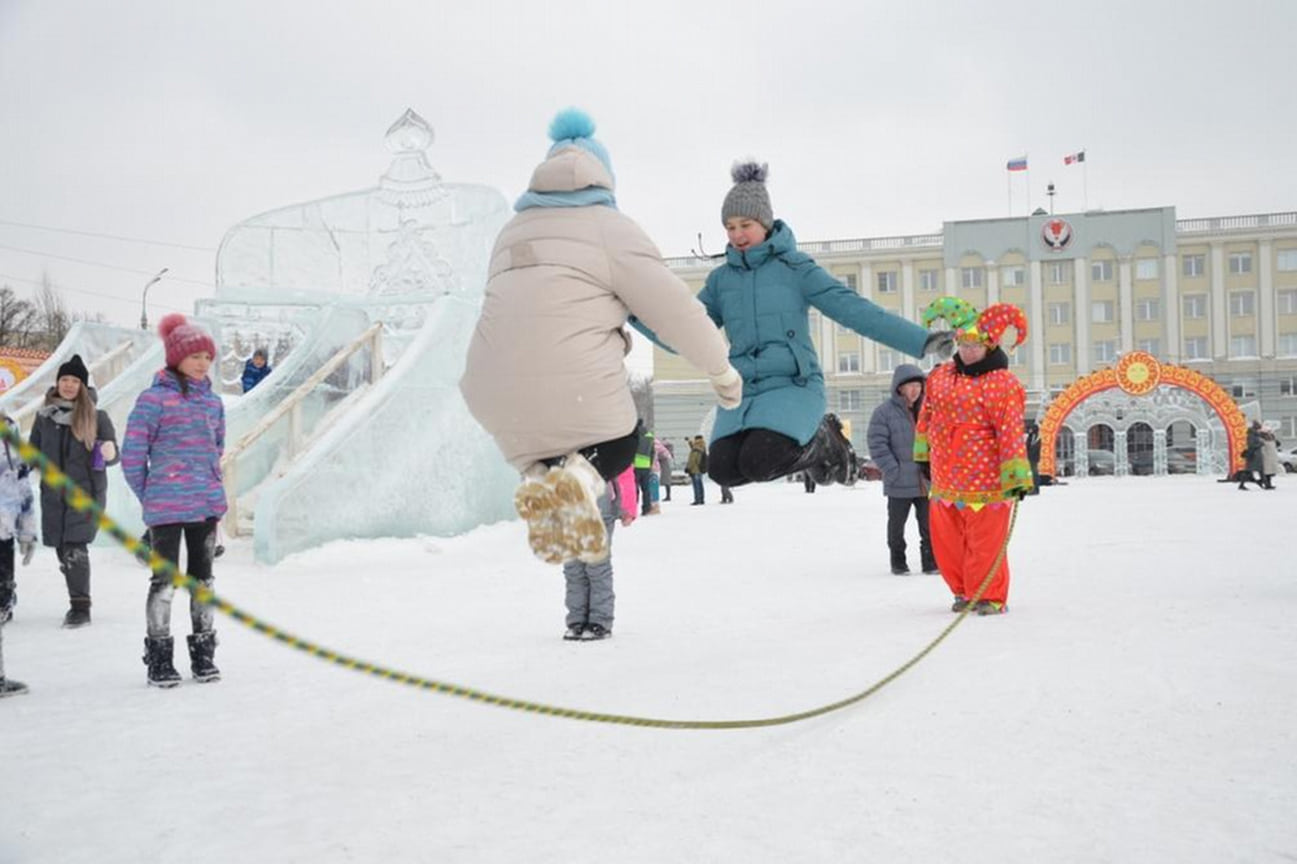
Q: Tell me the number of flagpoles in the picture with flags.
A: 2